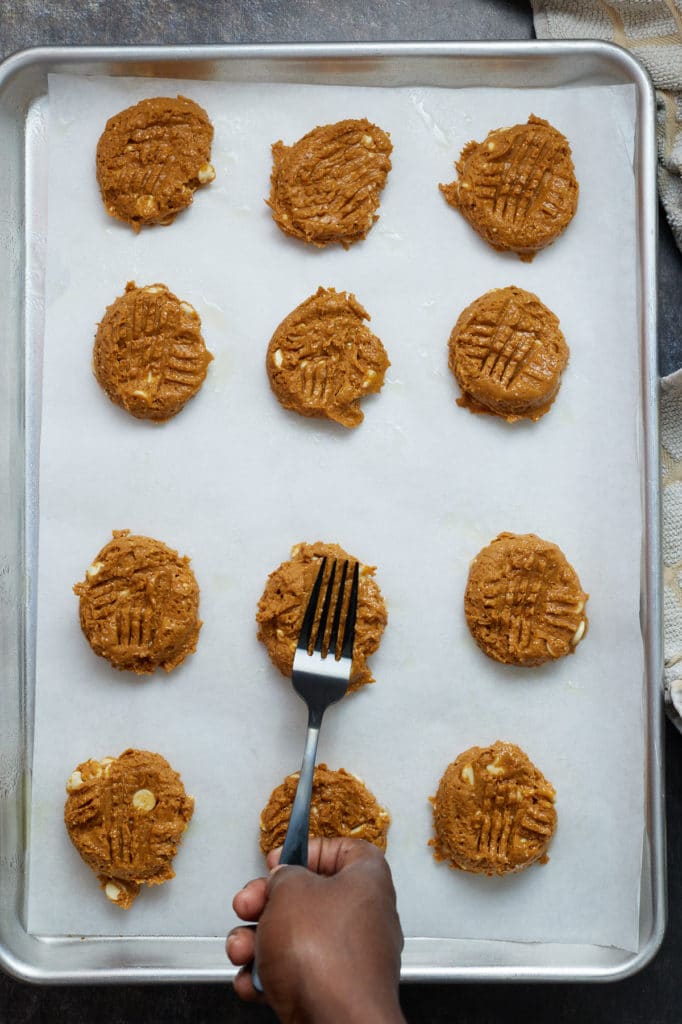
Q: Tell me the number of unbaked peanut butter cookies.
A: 12